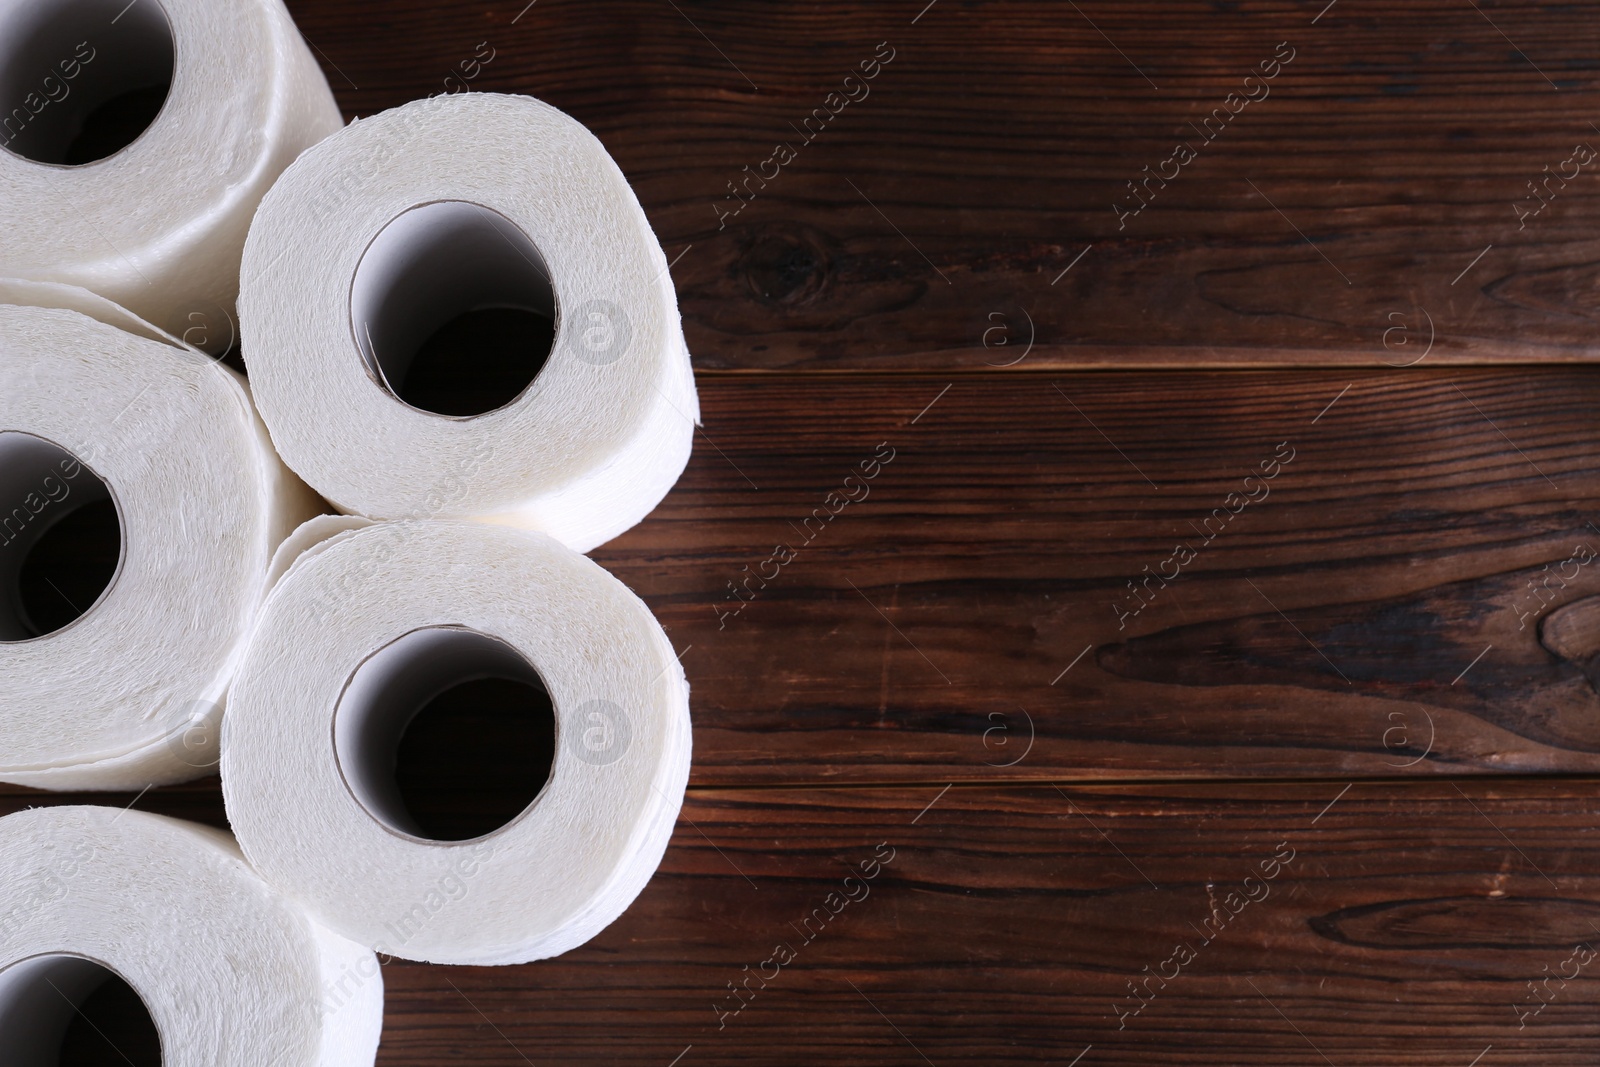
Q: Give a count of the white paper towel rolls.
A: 5